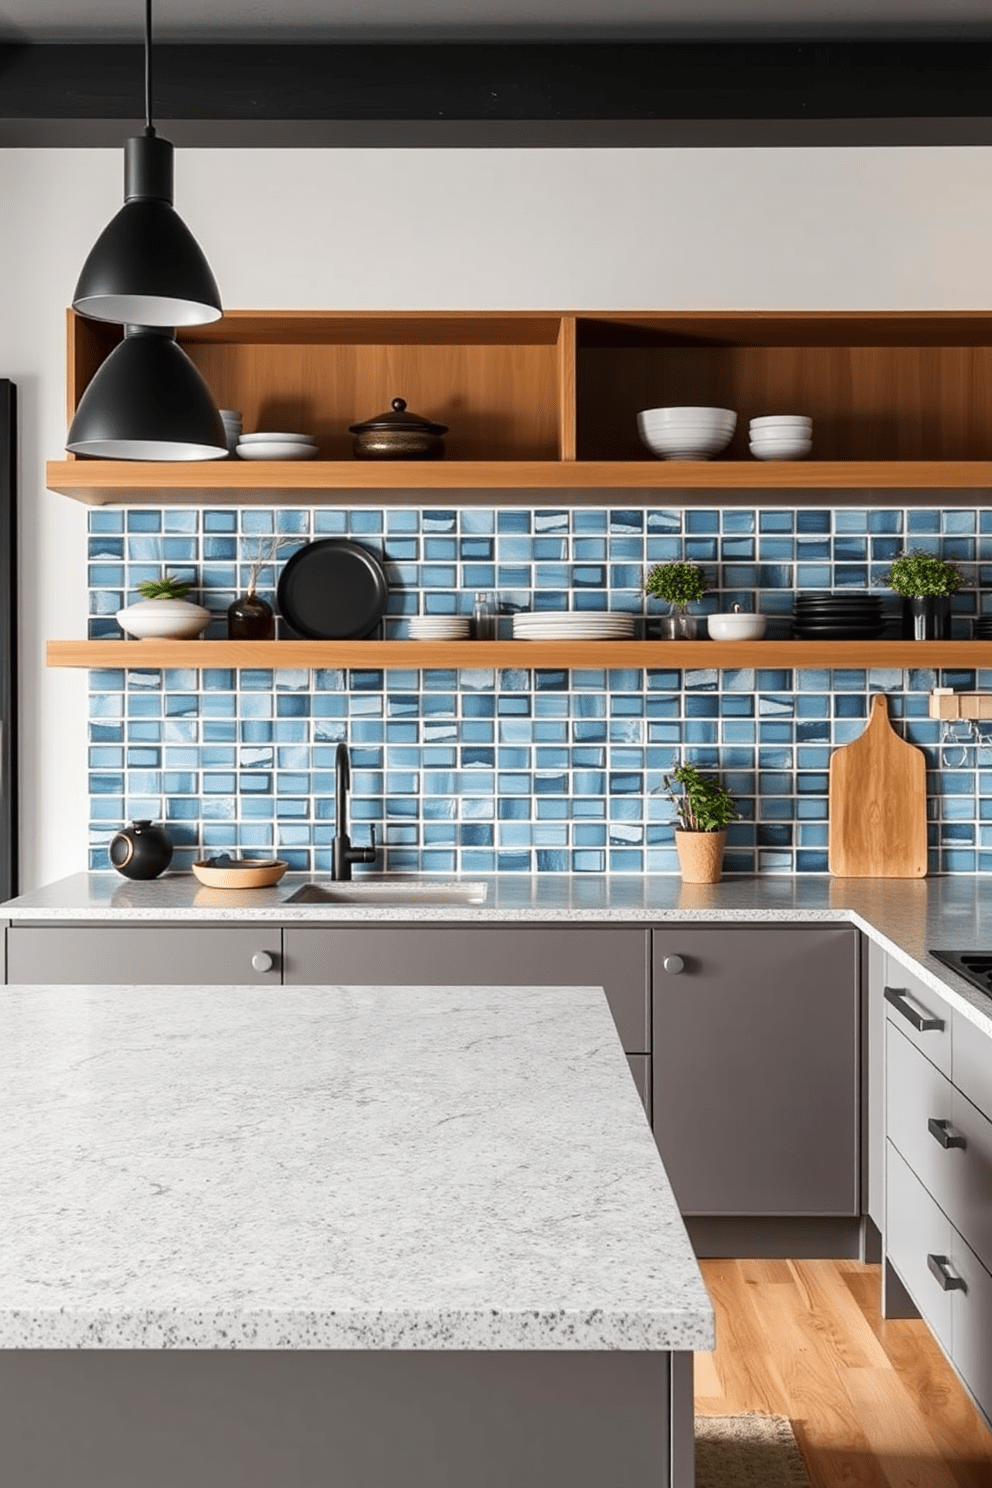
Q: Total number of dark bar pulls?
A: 3